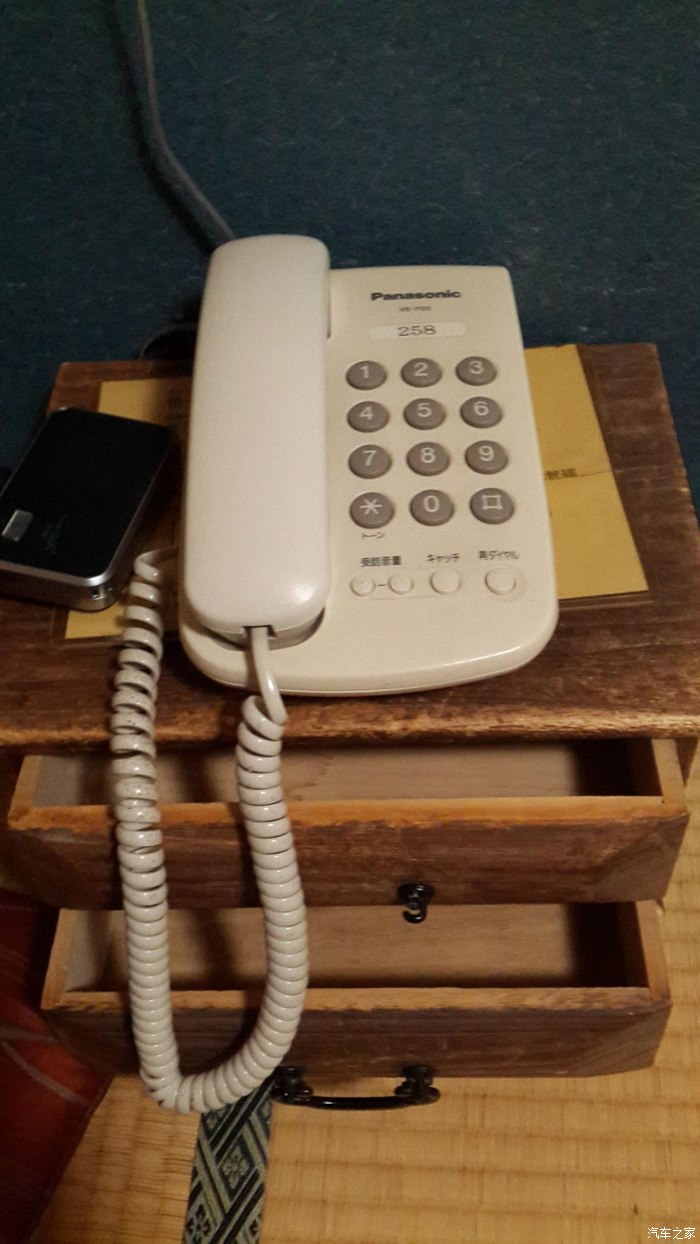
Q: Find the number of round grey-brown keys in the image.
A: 12